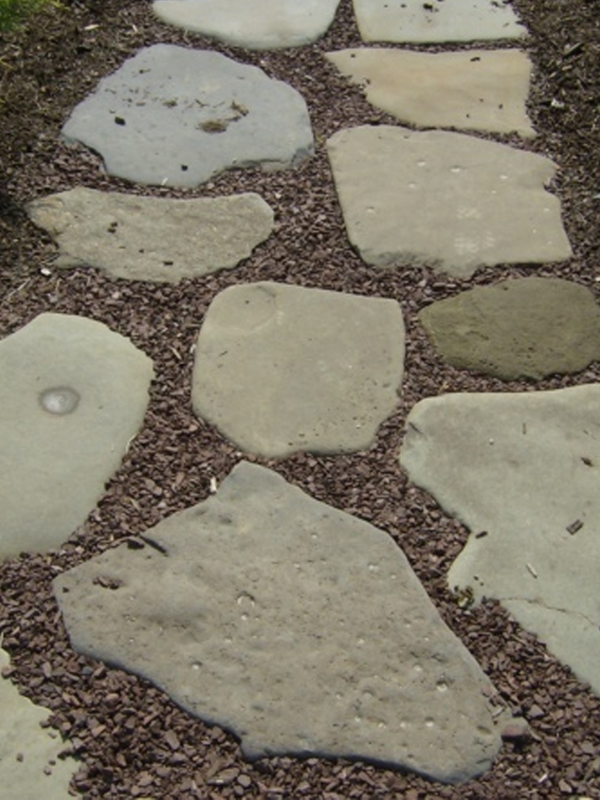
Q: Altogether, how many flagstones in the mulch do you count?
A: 12